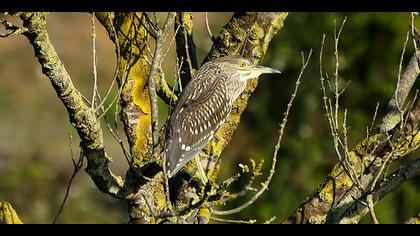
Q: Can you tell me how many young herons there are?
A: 1